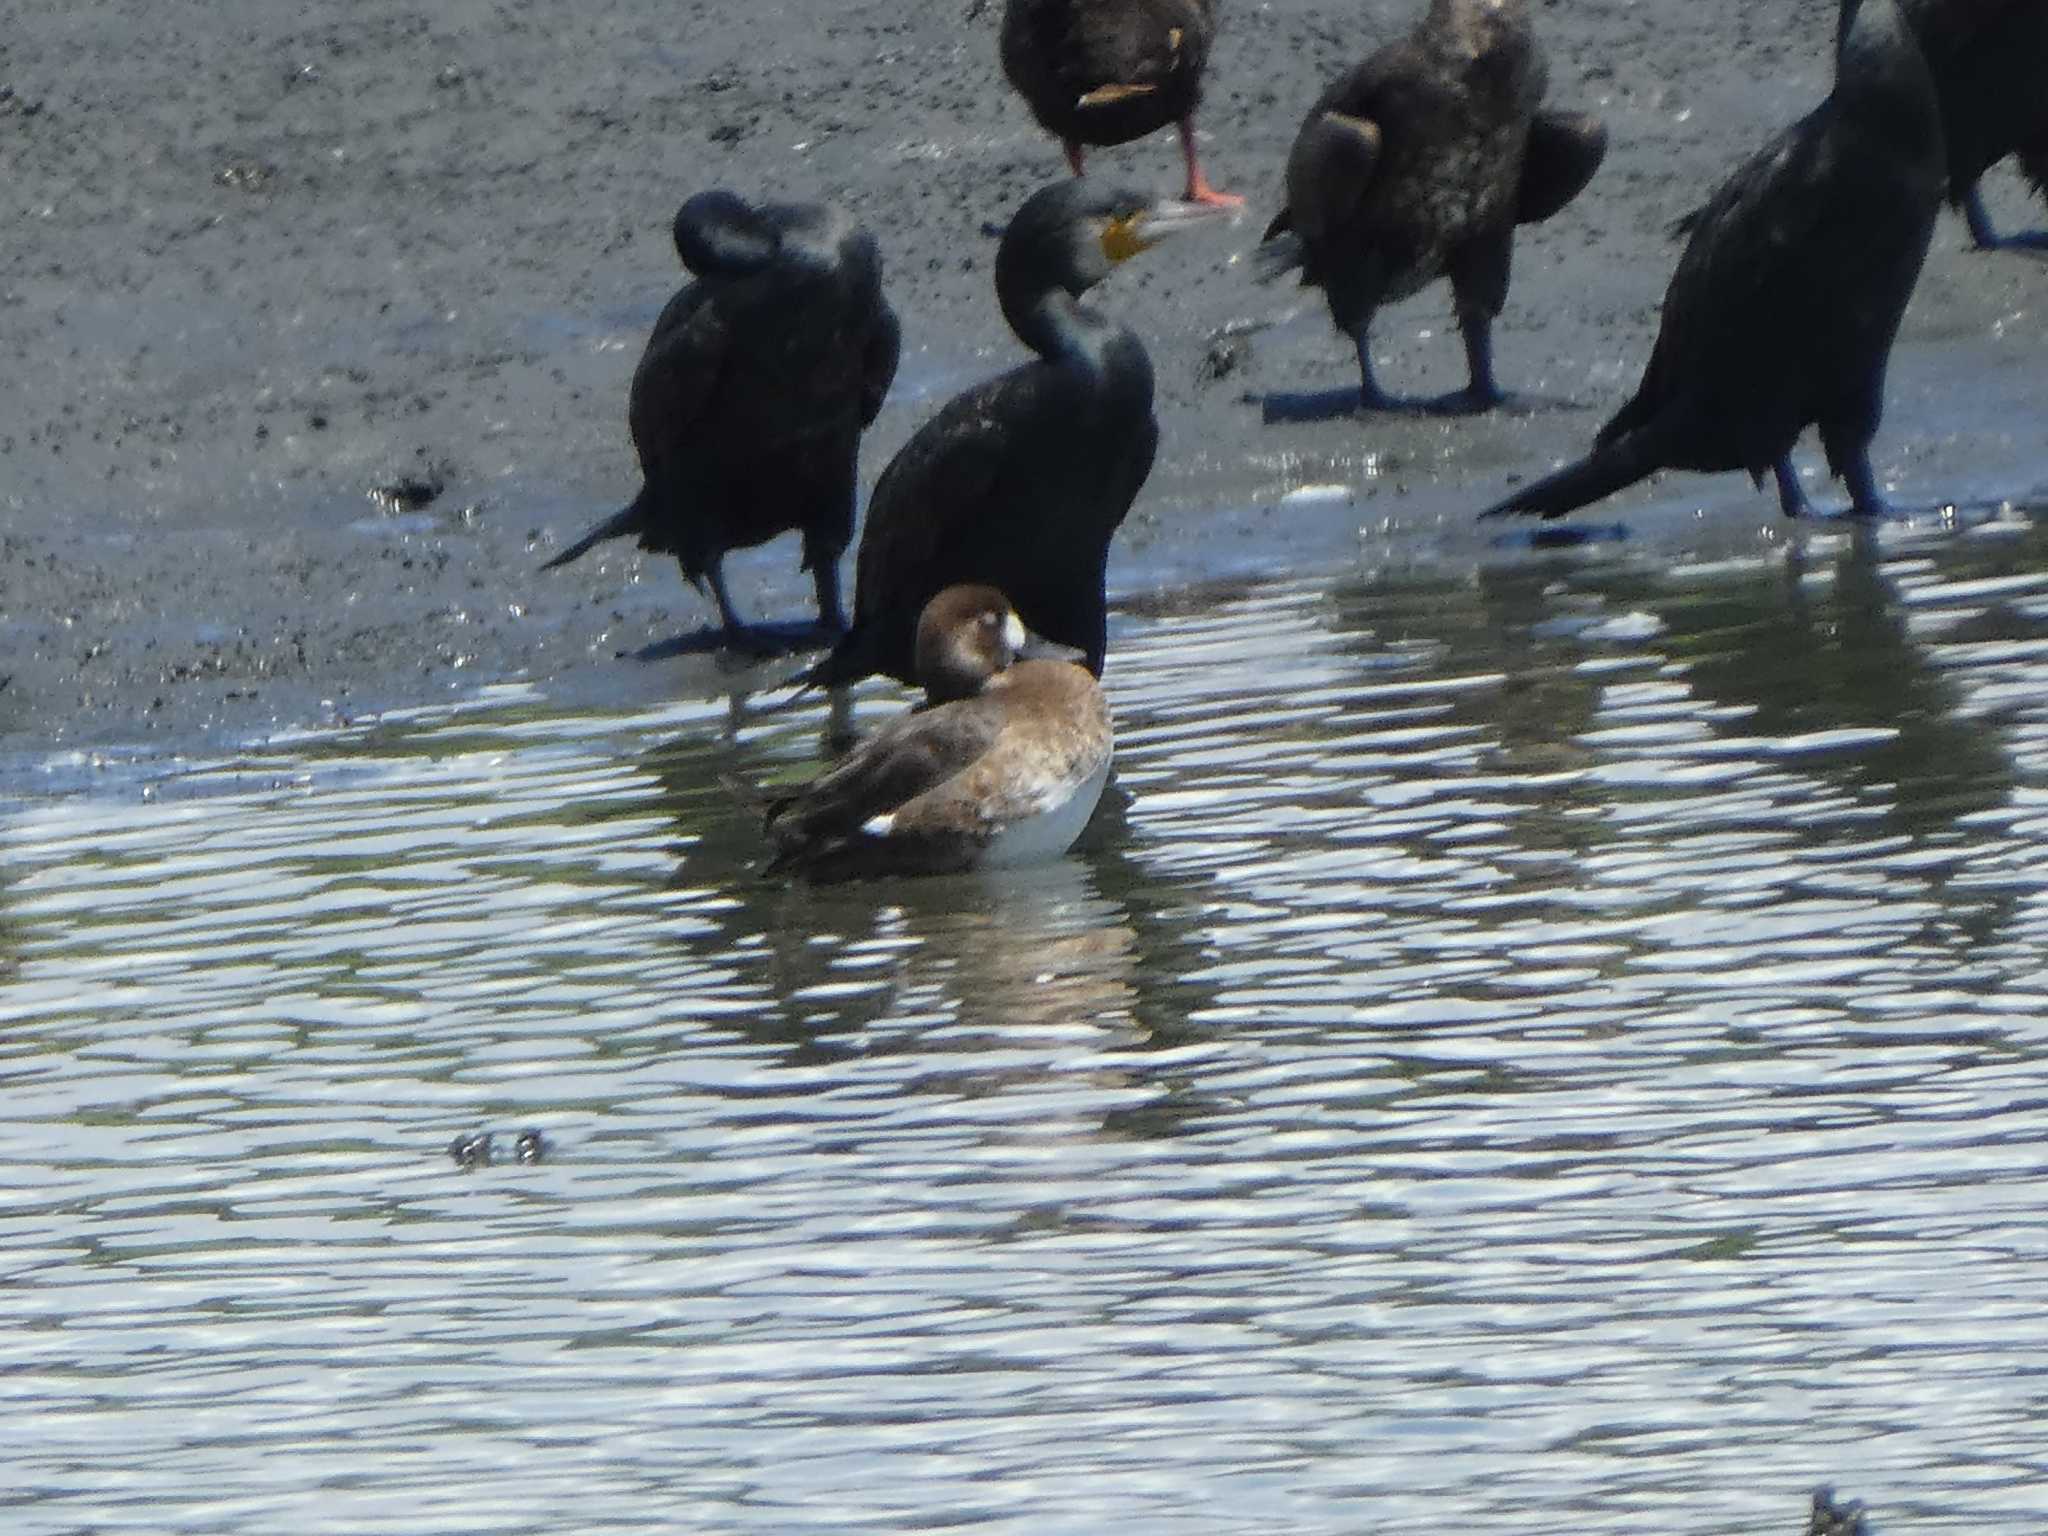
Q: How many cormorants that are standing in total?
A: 5